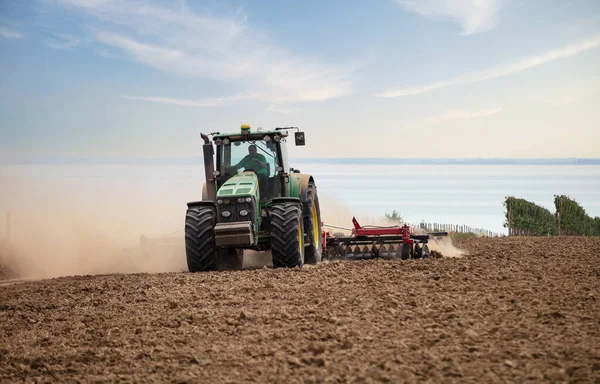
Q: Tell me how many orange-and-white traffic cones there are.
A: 0